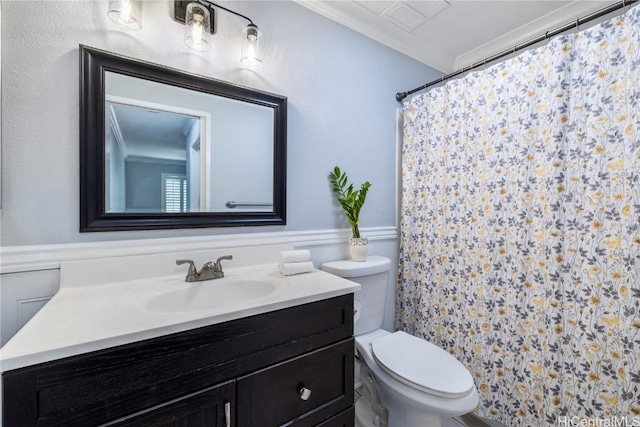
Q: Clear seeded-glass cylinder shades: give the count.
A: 3